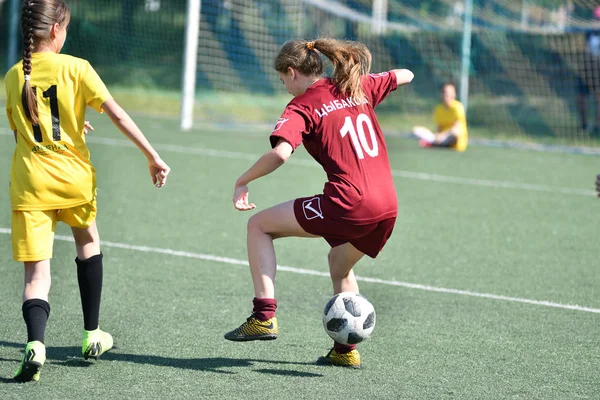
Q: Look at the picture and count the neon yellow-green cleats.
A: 2